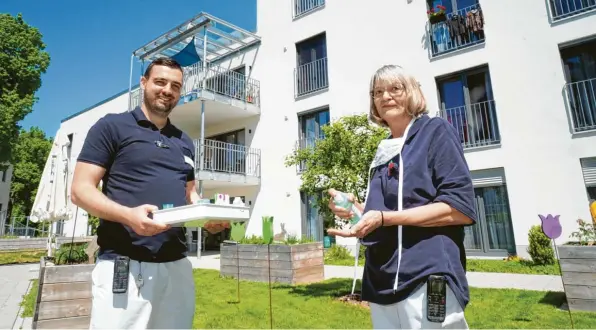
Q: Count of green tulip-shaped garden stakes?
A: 2